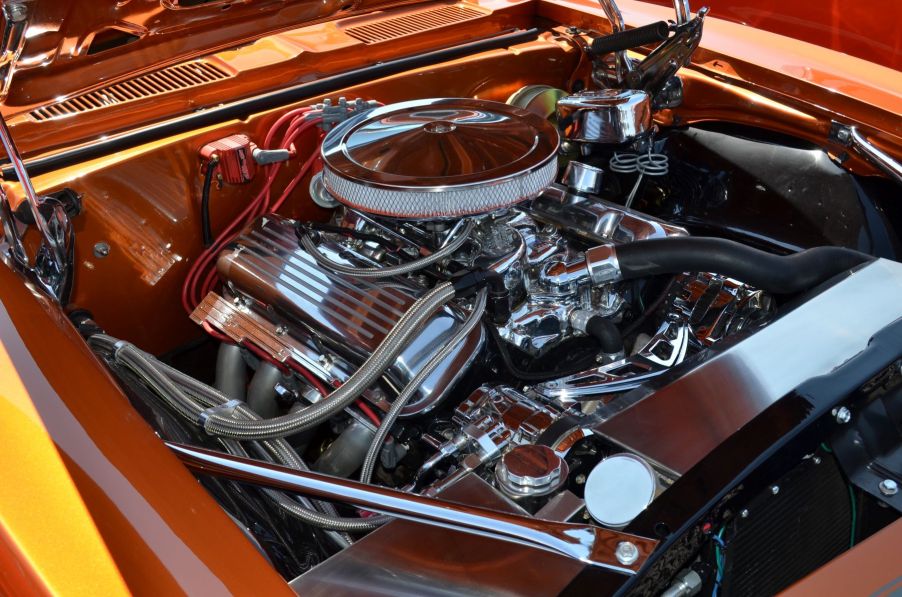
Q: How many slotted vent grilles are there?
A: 2